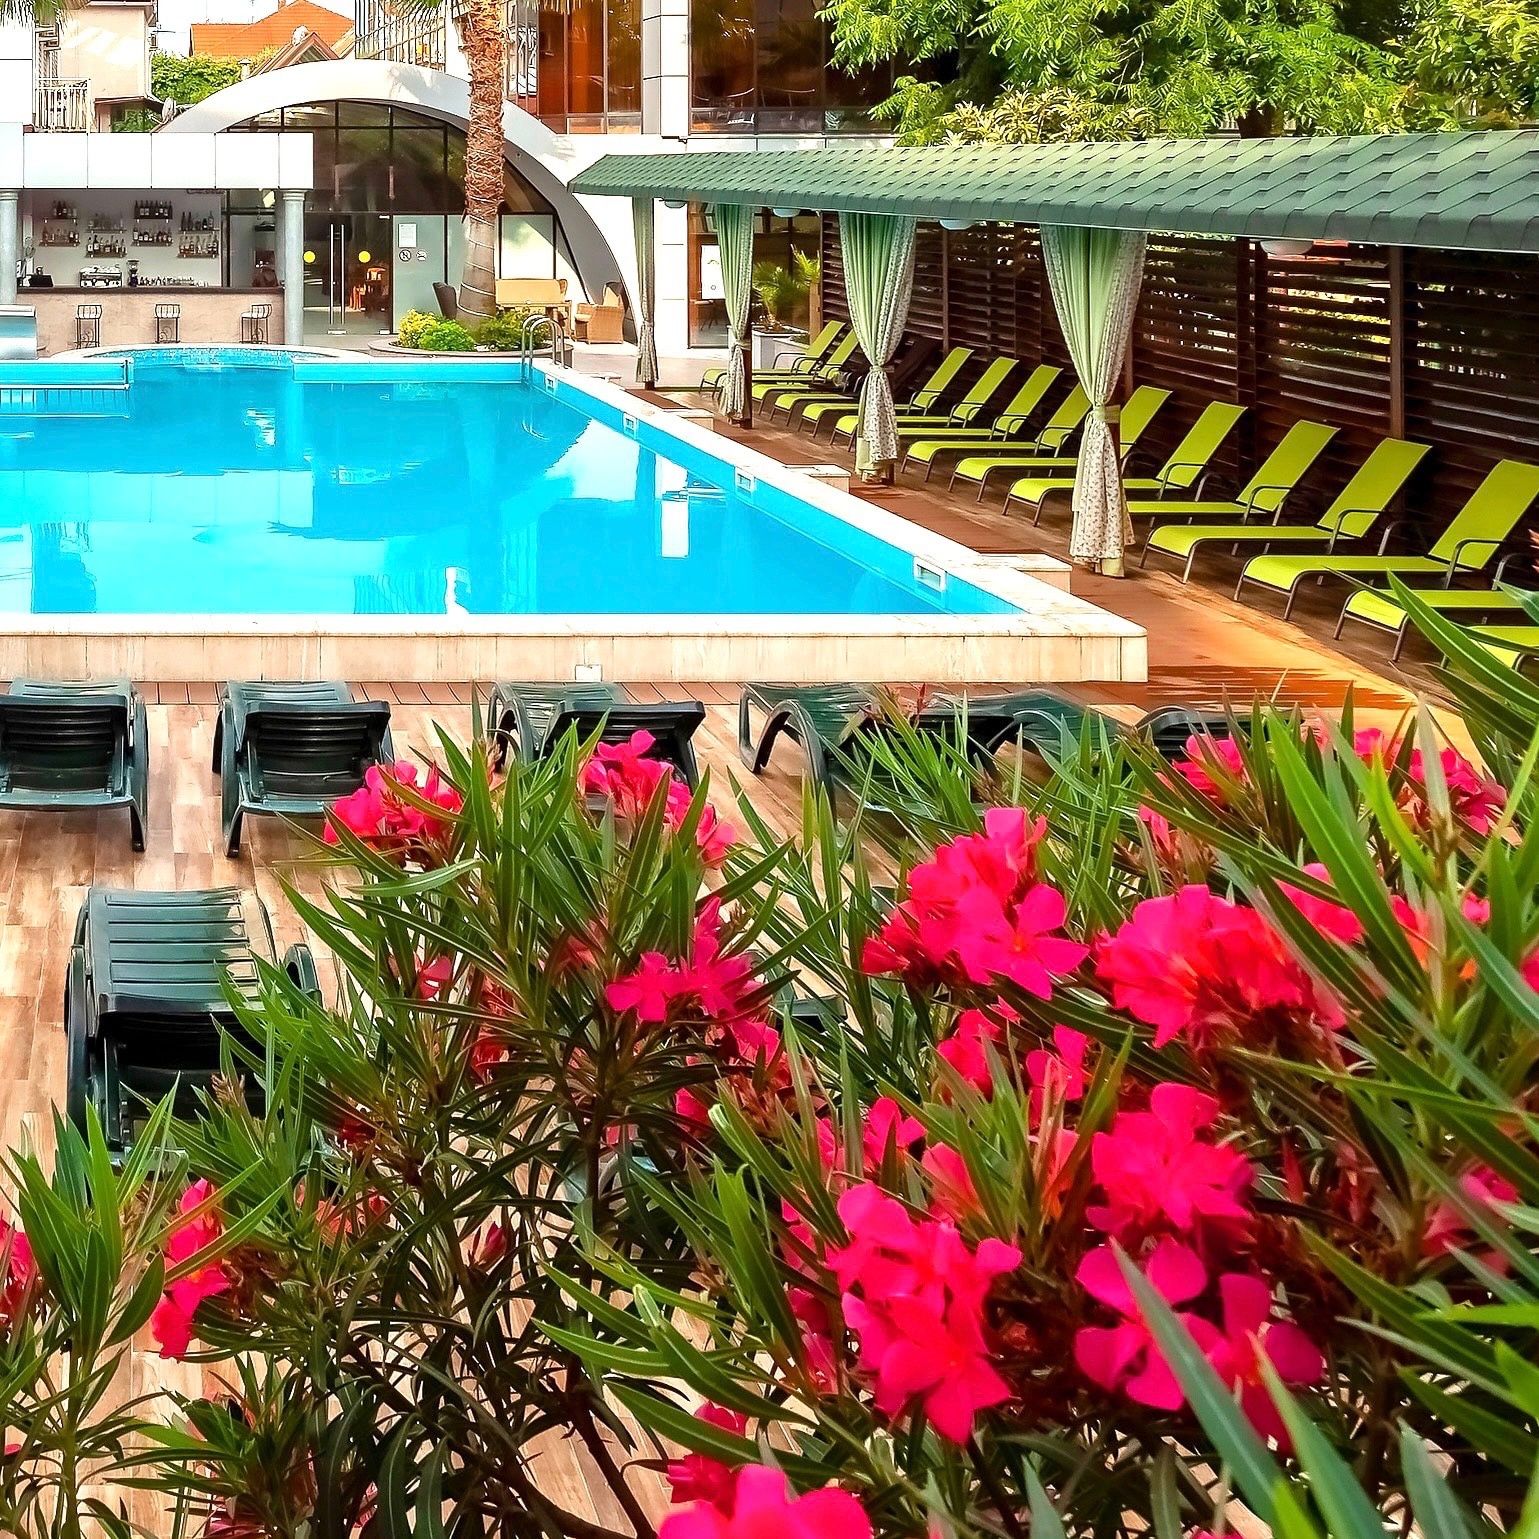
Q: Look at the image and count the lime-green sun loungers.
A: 15